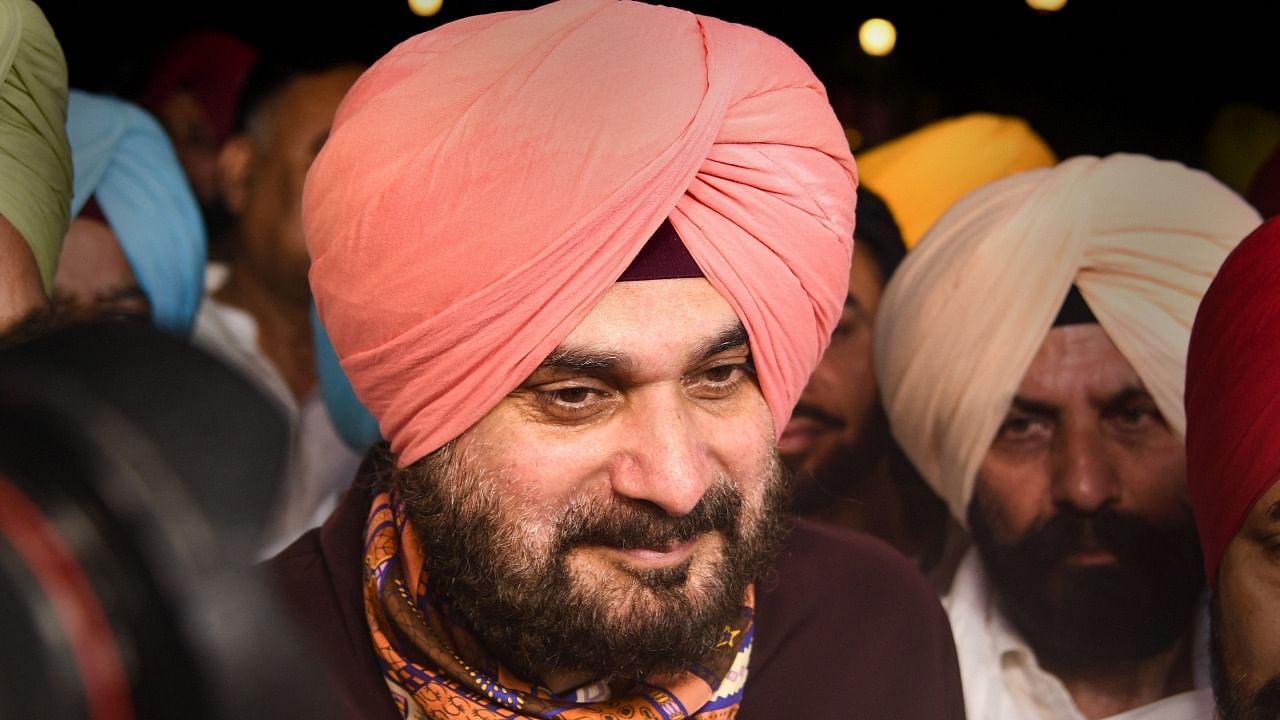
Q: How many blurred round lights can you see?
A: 3